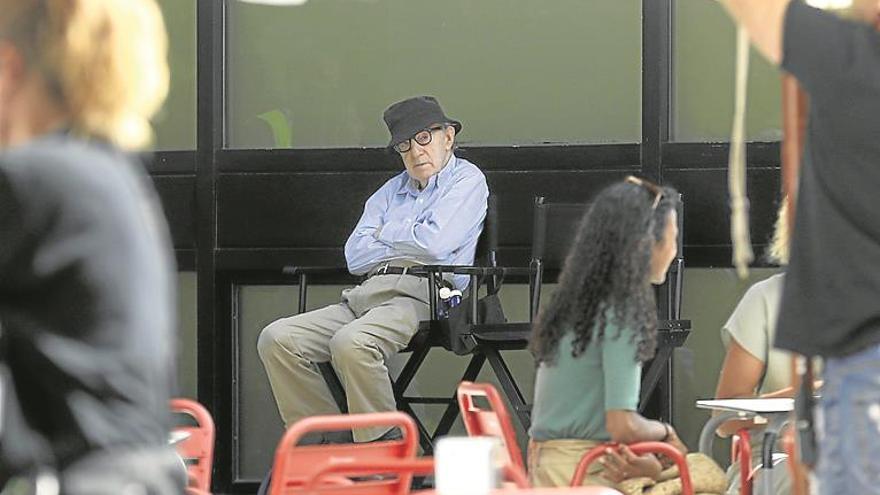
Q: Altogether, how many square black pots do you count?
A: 0